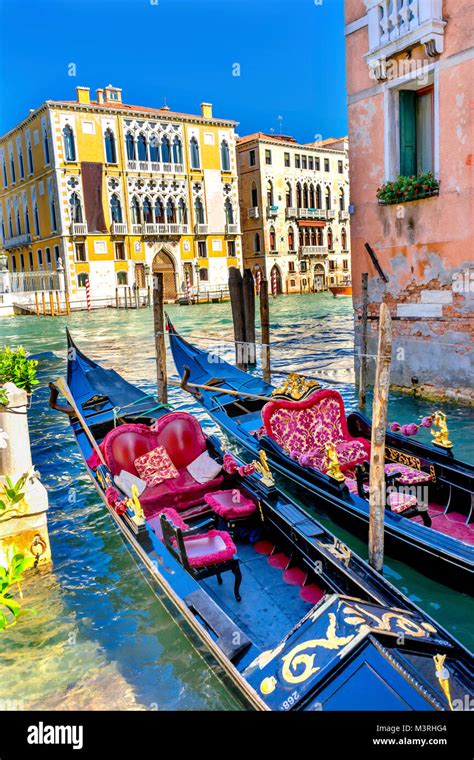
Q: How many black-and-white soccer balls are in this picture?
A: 0